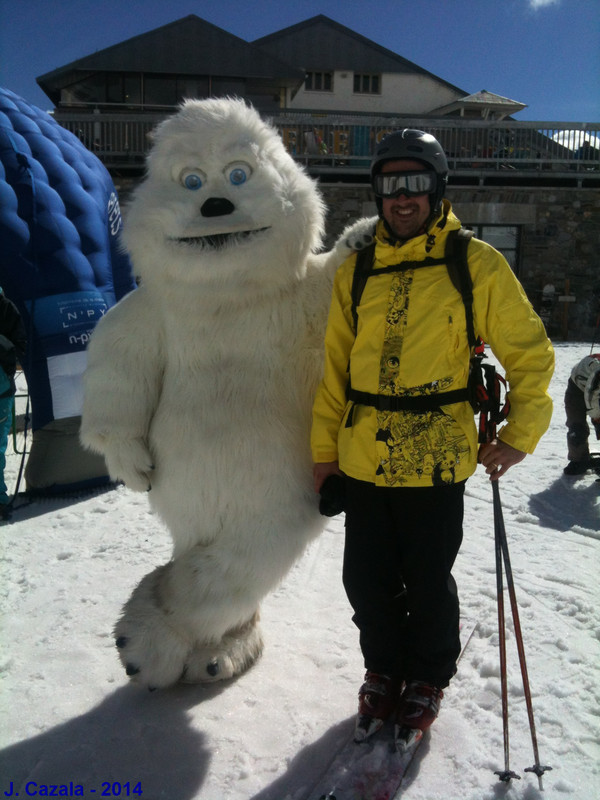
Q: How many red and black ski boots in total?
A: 2